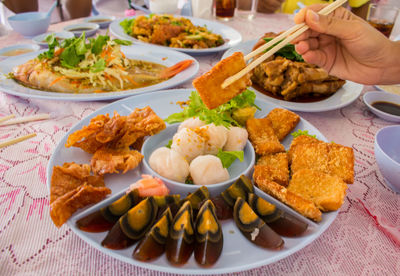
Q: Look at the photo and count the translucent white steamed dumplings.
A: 6